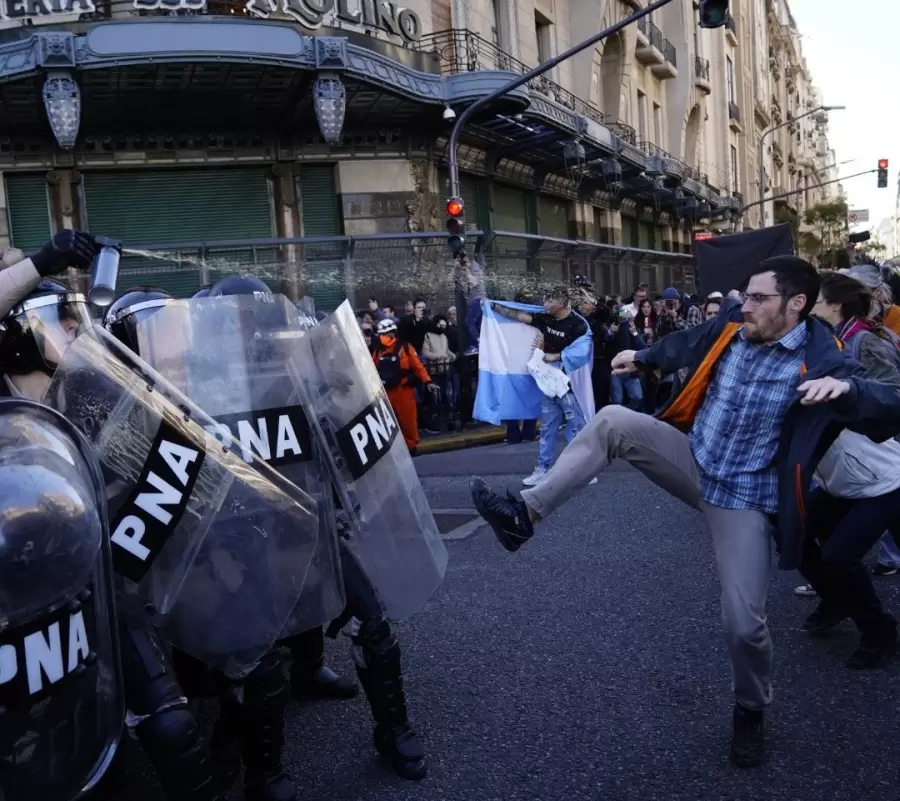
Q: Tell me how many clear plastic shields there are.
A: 4